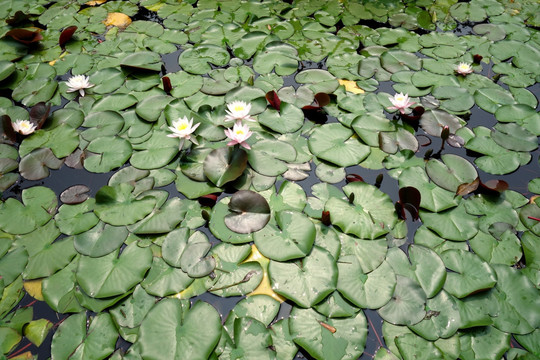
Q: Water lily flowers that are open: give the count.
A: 7